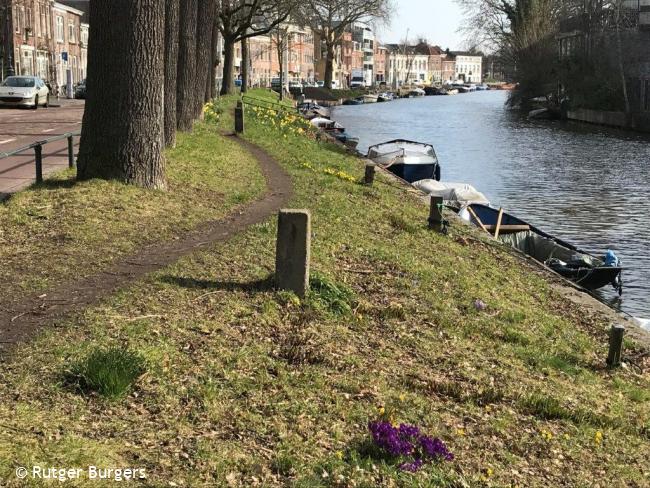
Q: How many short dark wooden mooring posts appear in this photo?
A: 3